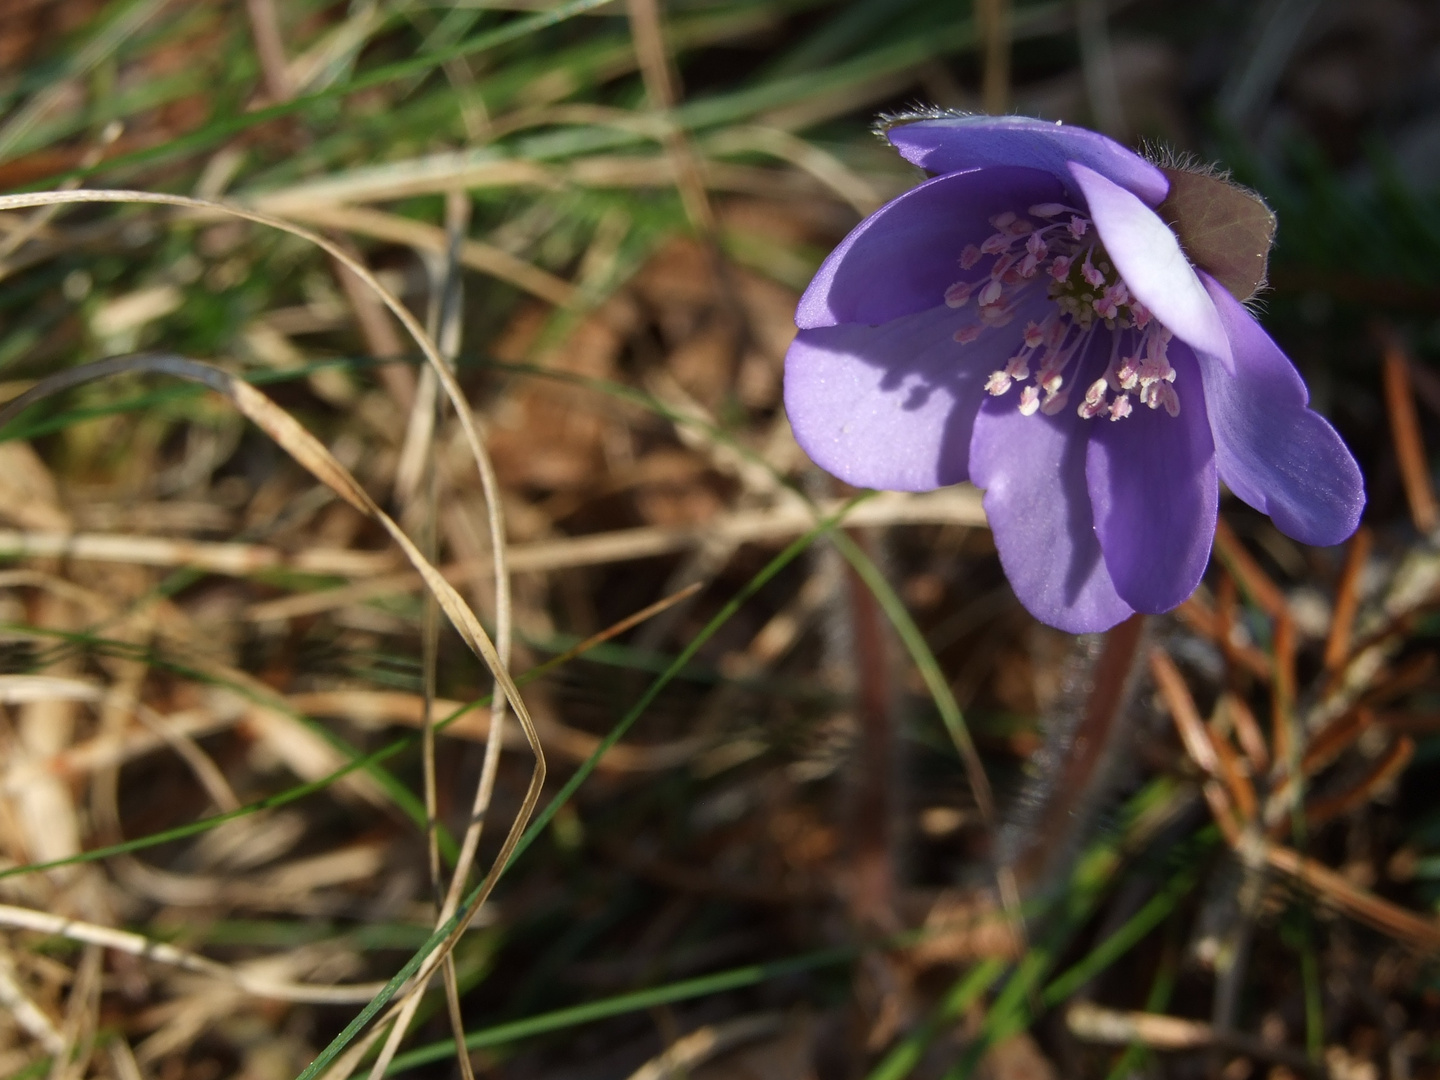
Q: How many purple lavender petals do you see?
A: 7